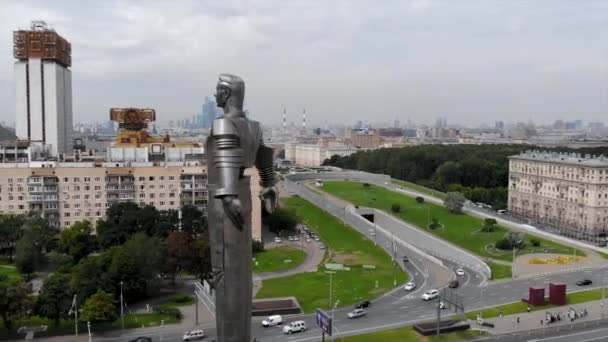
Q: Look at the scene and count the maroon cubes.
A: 2